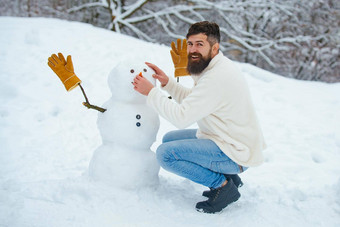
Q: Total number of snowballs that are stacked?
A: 3